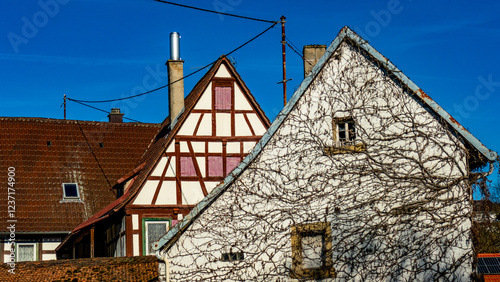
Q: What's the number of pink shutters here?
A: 4